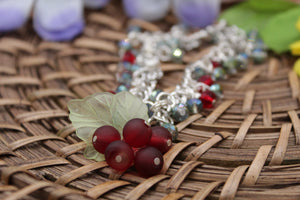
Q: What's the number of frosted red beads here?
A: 5